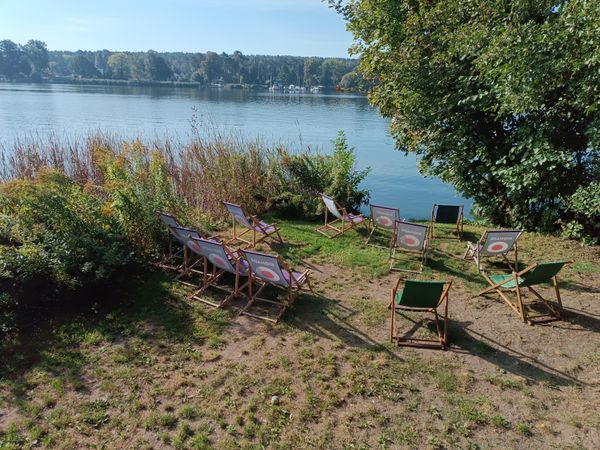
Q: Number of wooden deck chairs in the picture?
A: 12